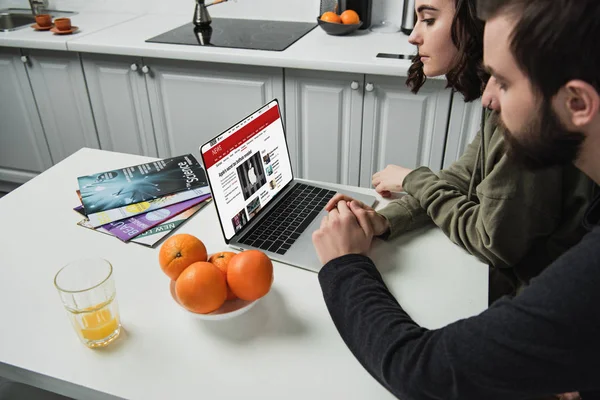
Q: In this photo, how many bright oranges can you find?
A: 6